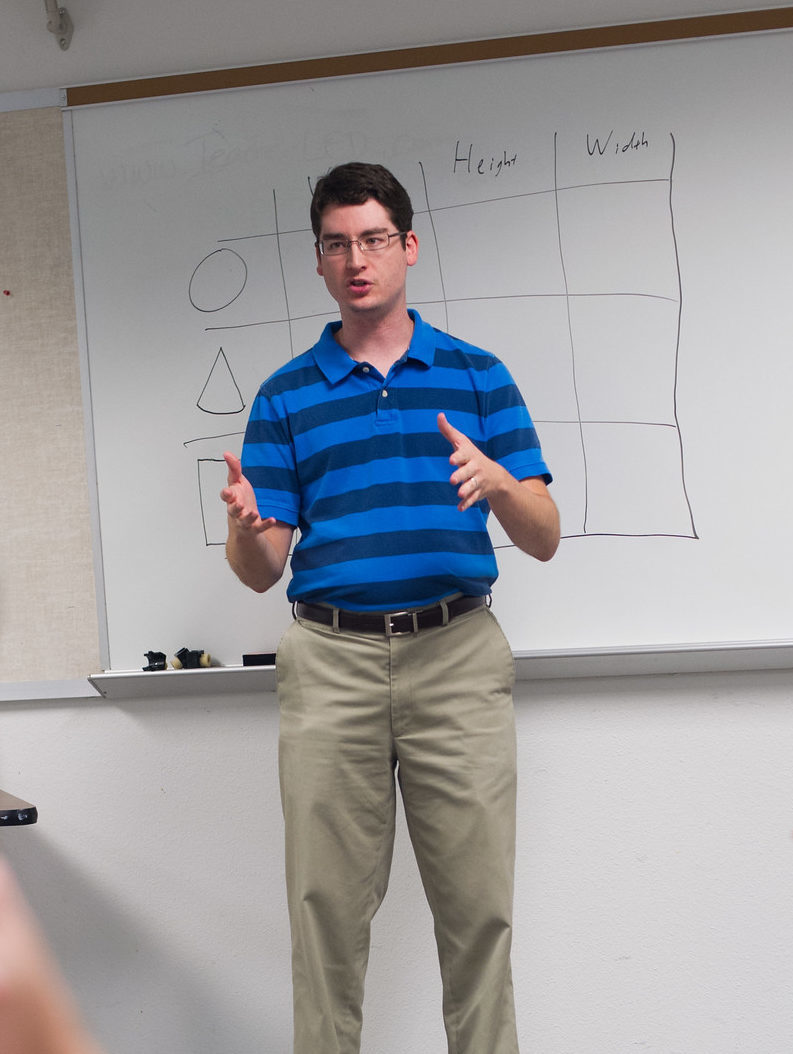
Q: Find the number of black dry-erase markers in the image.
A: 0